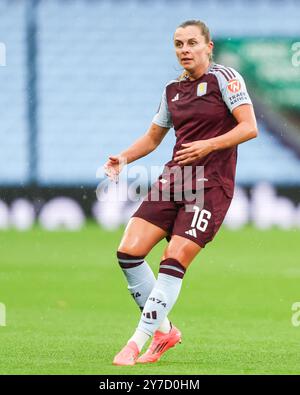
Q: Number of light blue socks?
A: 2